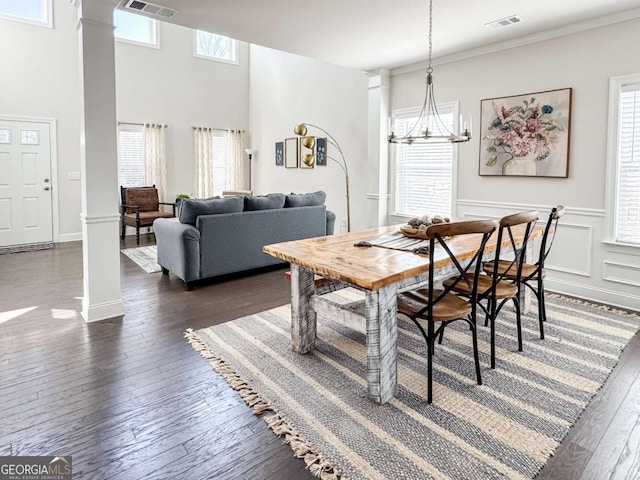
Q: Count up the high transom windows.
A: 3